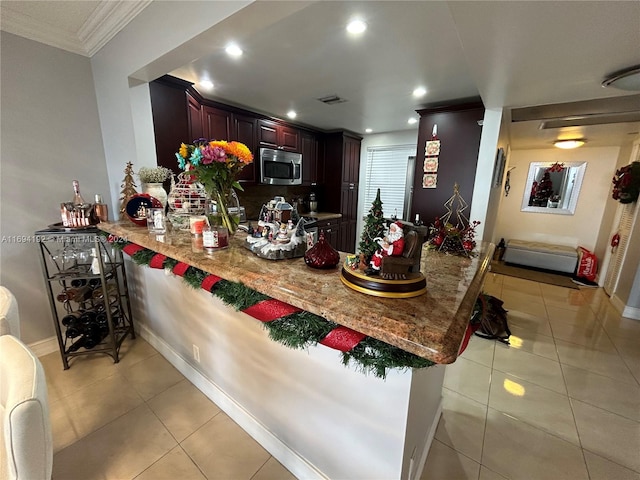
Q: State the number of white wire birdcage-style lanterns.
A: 1